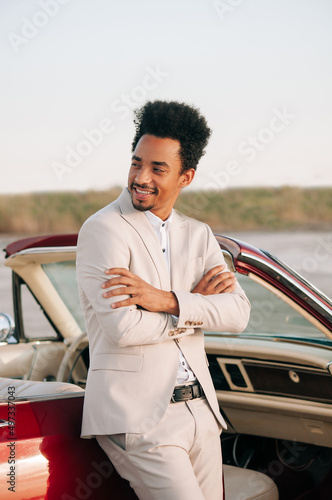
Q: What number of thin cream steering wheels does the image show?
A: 1